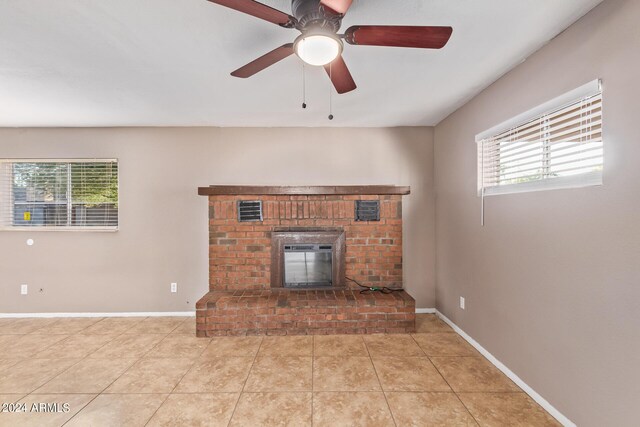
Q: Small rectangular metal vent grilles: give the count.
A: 2